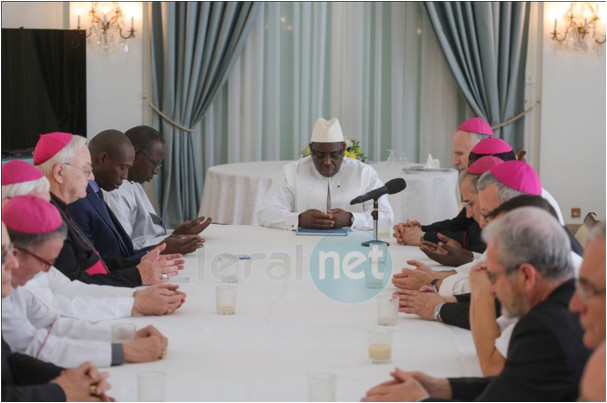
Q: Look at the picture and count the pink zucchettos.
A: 7